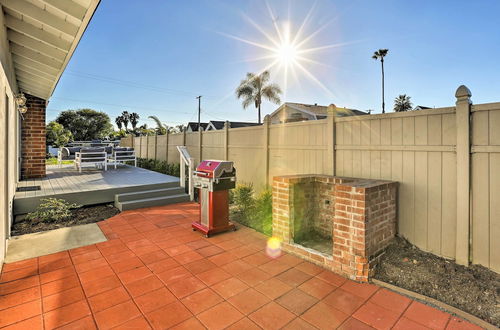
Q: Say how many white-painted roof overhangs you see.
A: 1